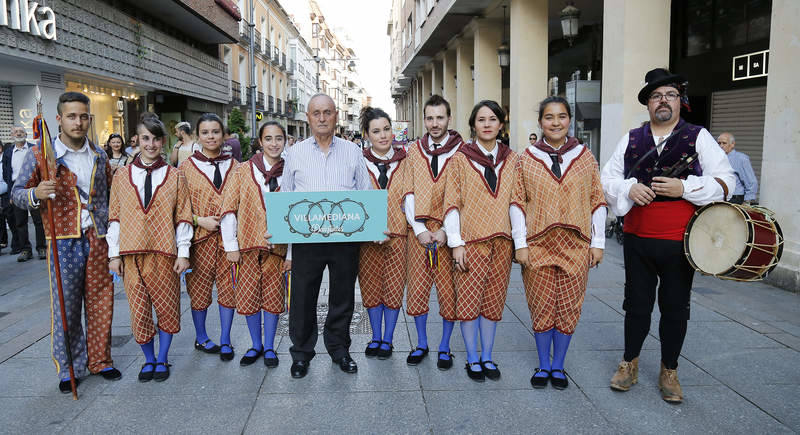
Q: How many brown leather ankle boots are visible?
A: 2